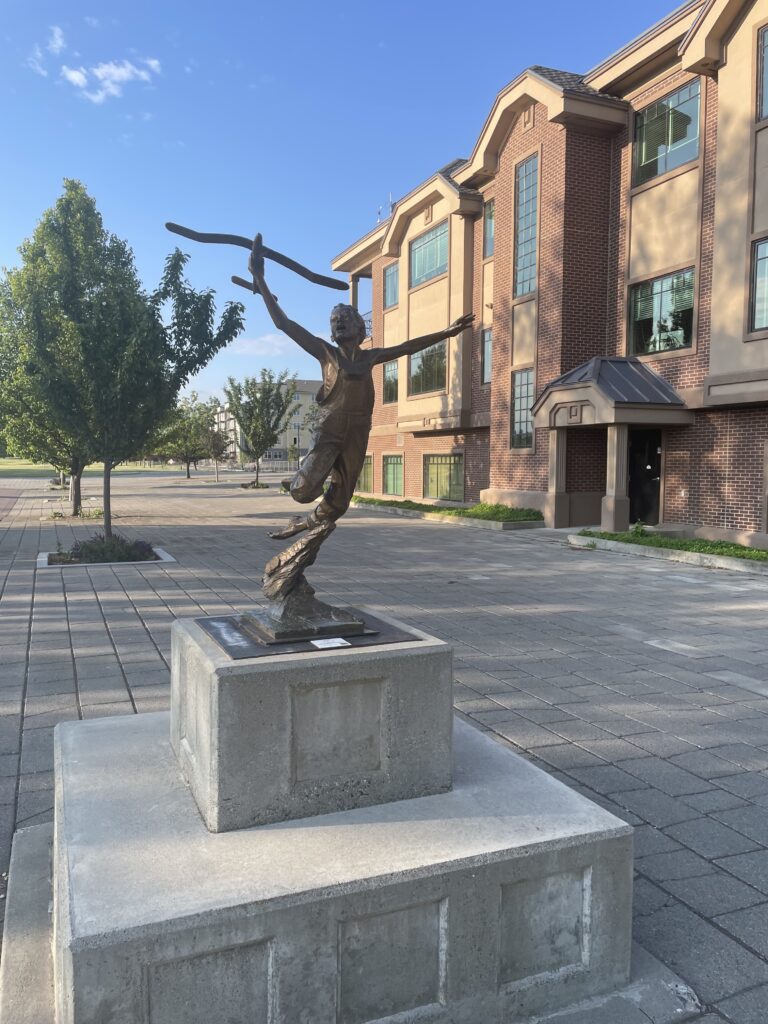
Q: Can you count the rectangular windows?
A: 15